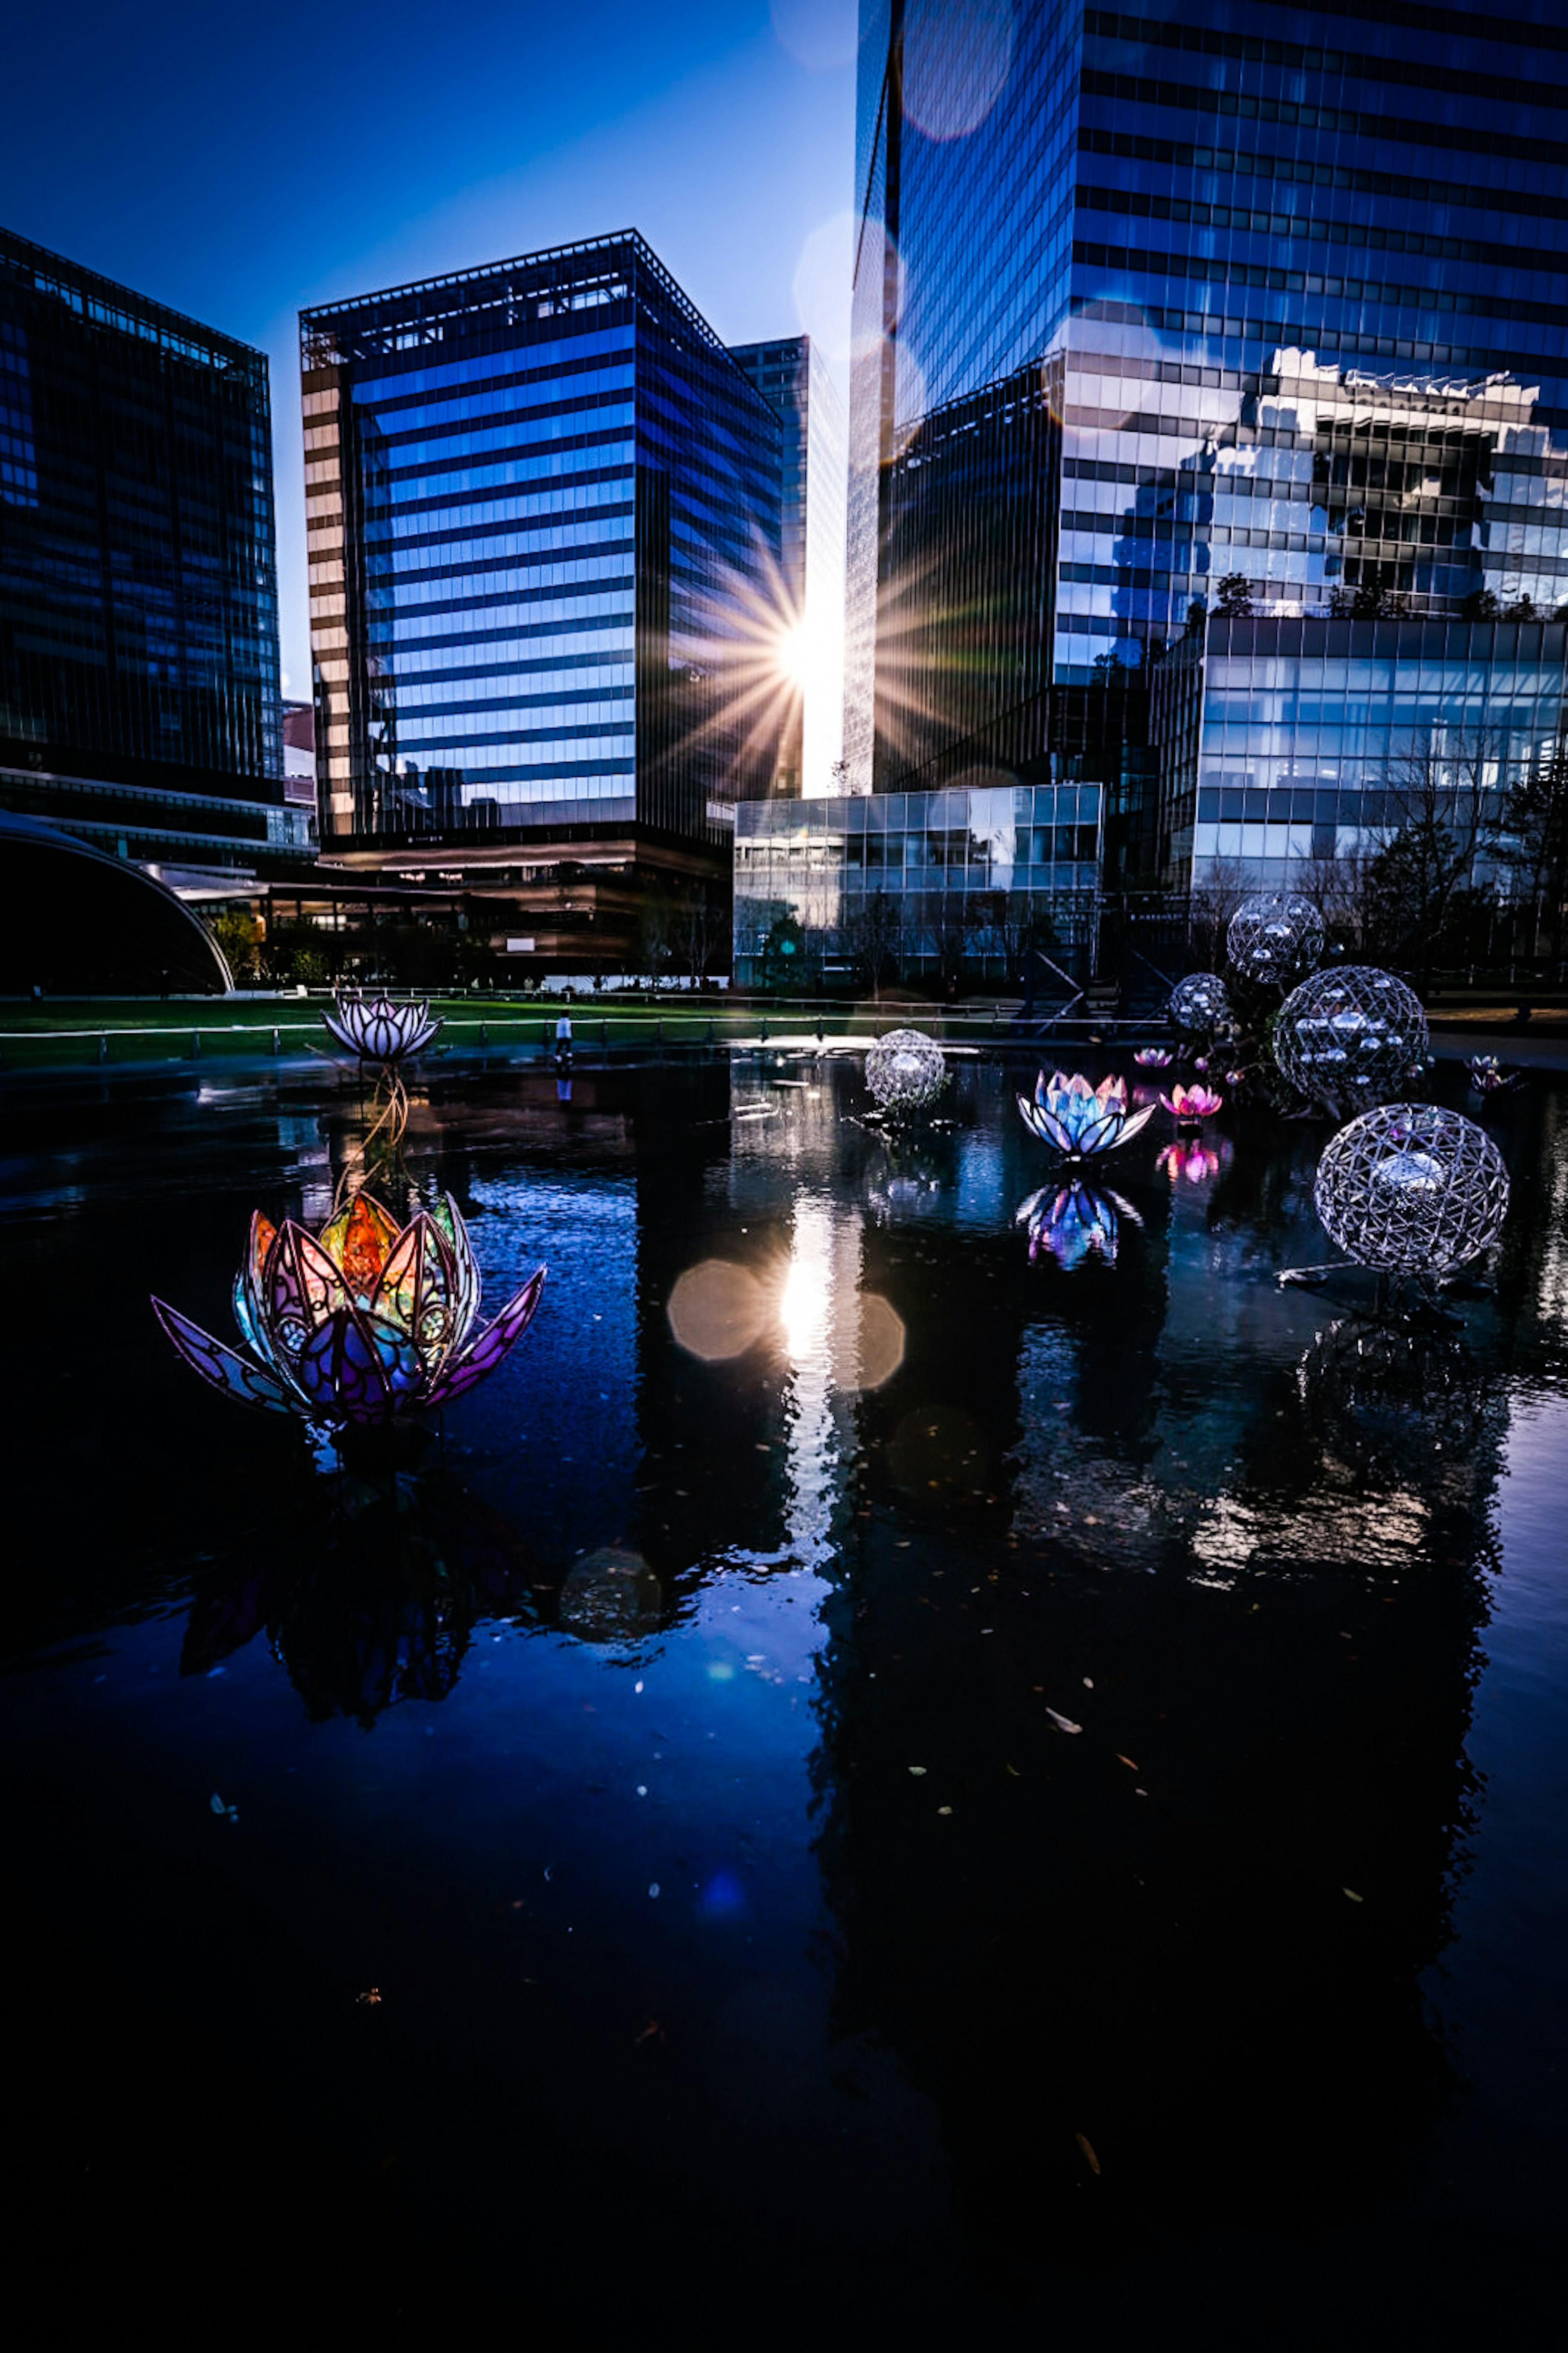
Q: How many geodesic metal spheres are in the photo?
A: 5